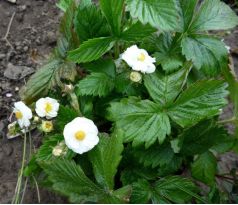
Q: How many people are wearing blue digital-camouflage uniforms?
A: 0